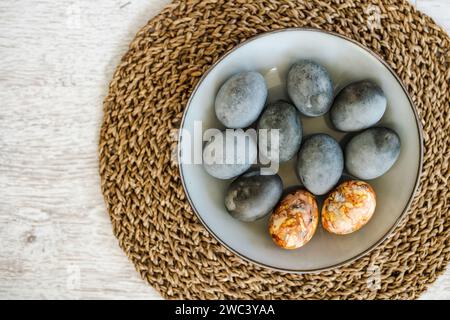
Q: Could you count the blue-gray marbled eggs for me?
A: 8